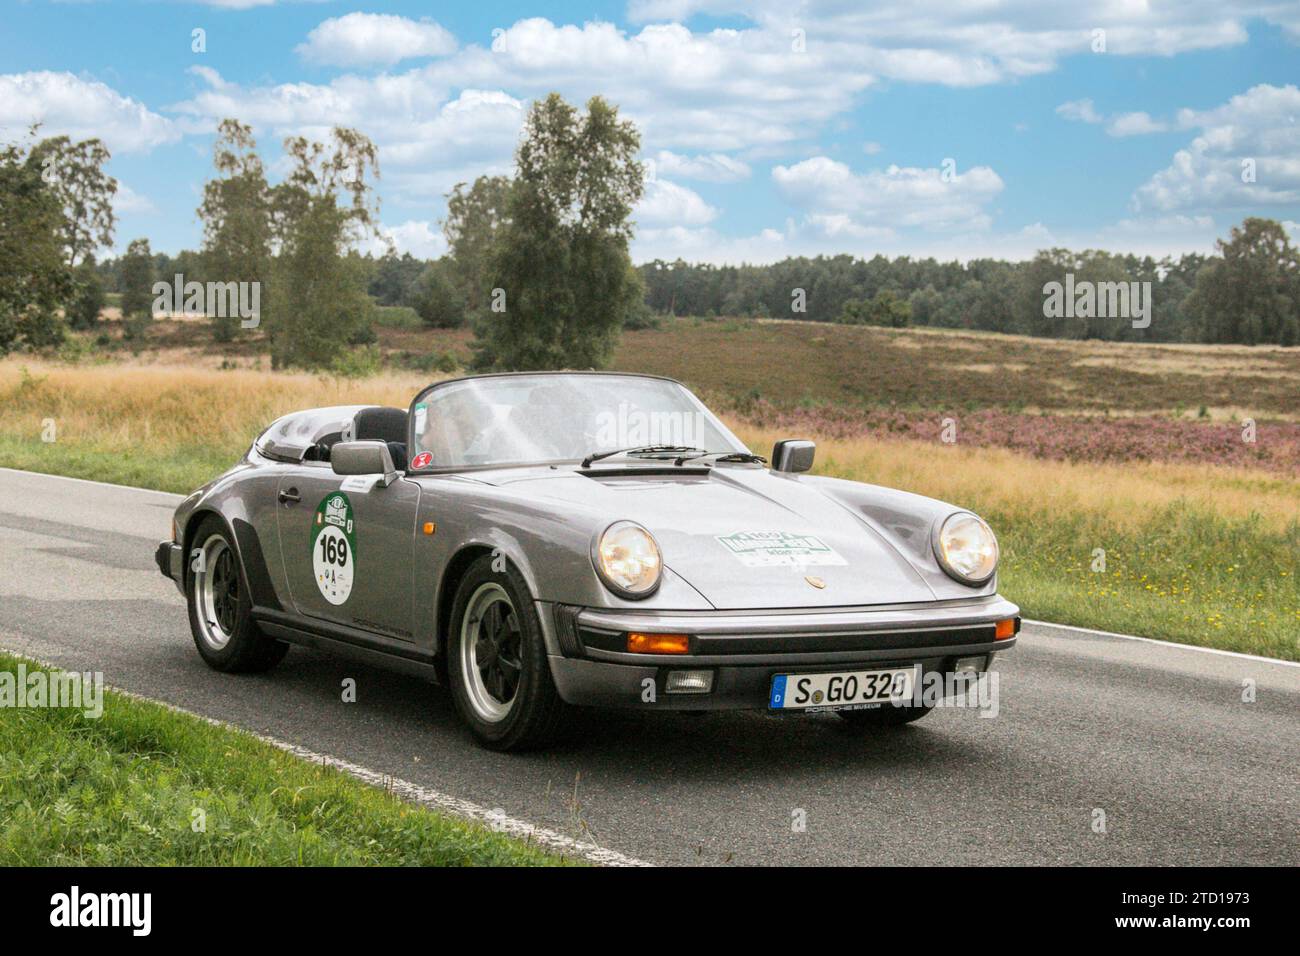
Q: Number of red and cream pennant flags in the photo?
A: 0